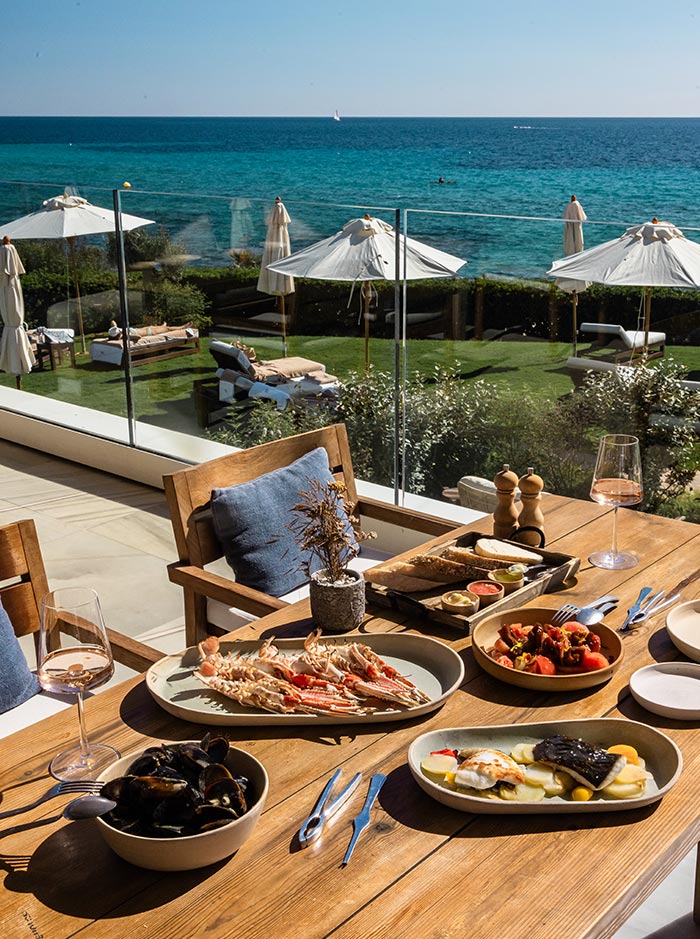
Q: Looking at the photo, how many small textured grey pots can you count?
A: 1